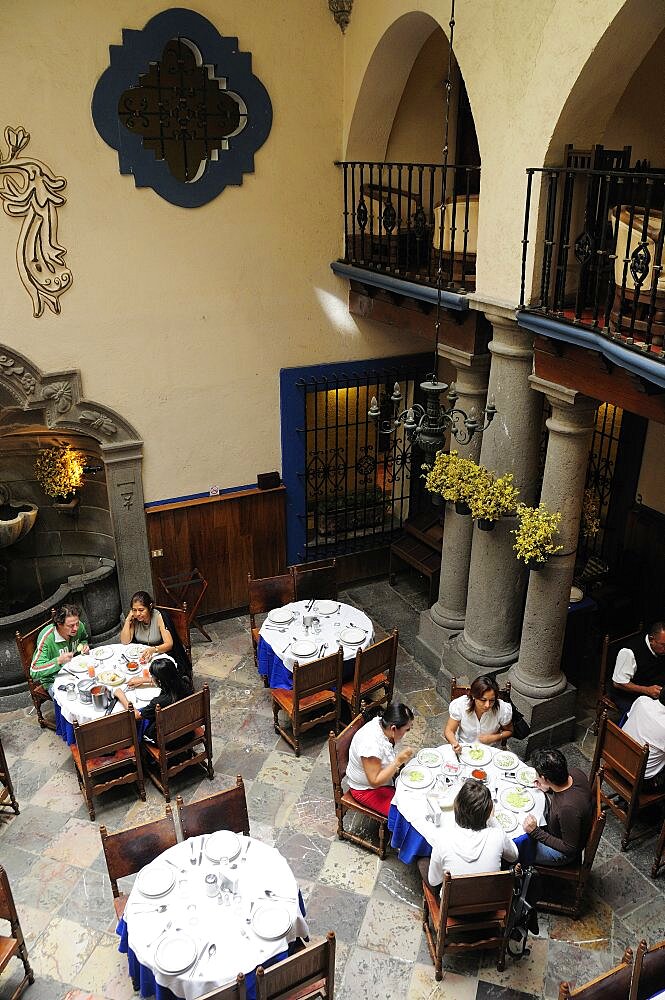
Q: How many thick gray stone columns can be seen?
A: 3